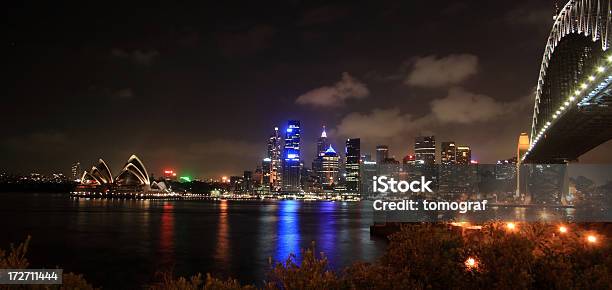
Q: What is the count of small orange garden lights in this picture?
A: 4